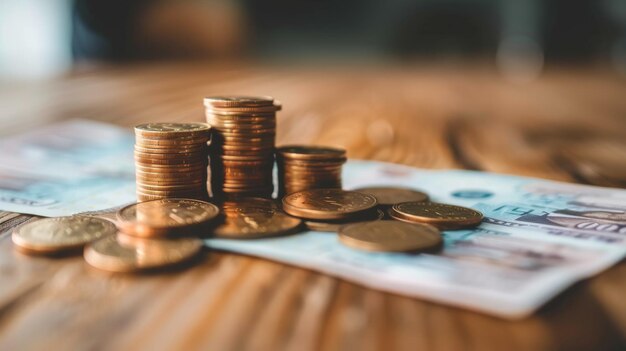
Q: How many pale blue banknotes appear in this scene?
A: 2